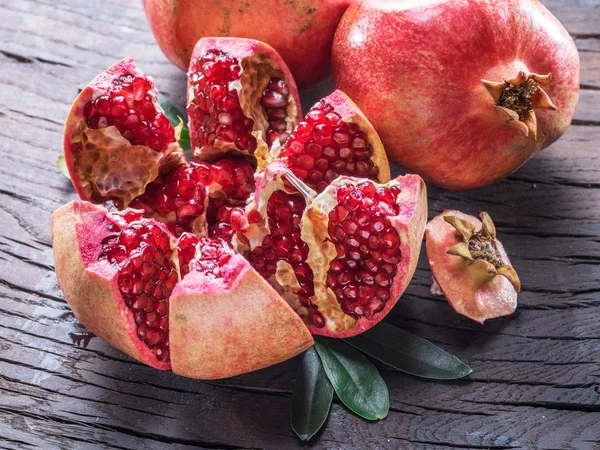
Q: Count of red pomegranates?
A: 3